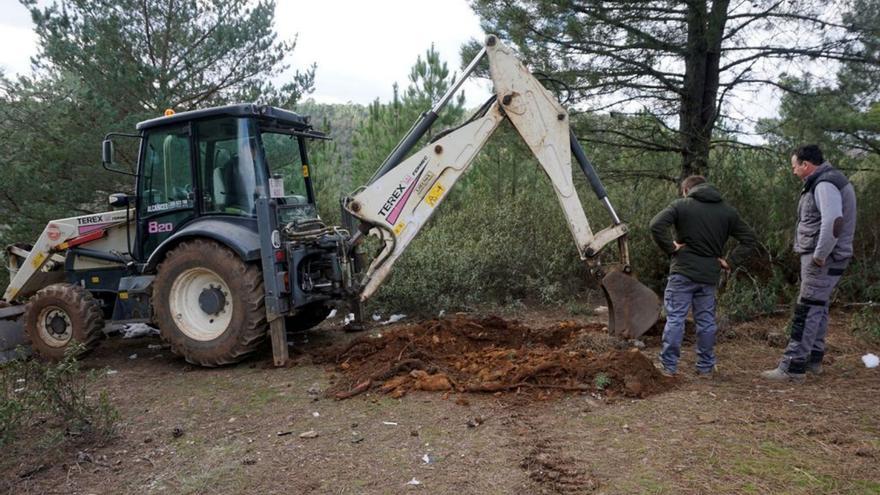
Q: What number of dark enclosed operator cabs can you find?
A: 1